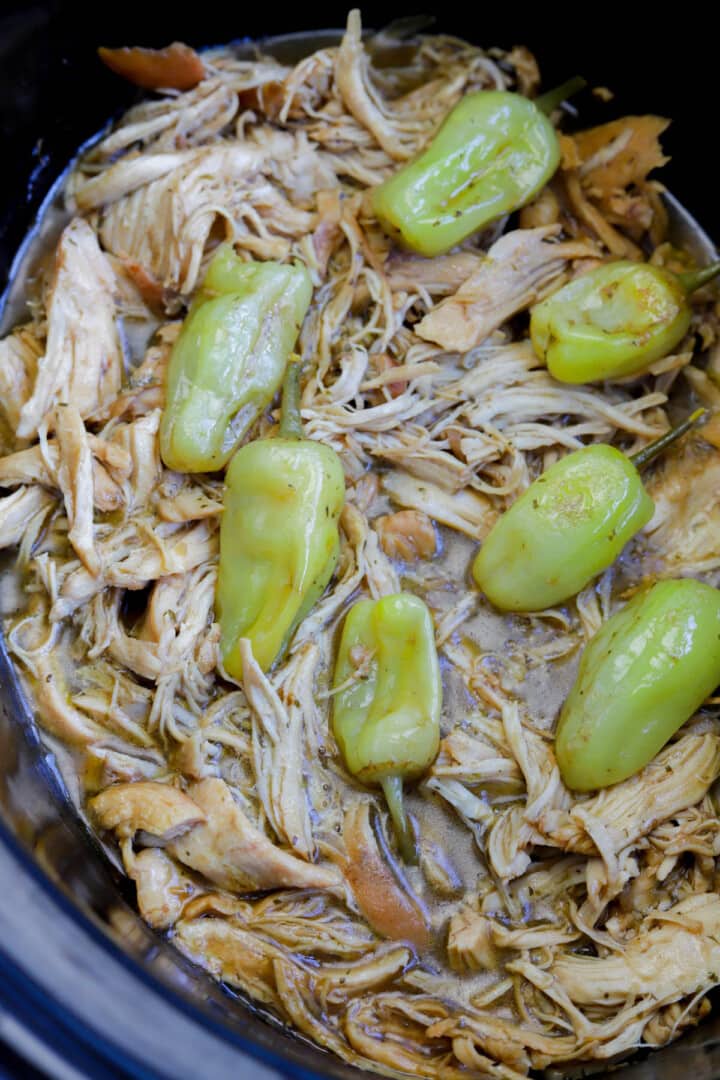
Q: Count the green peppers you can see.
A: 7